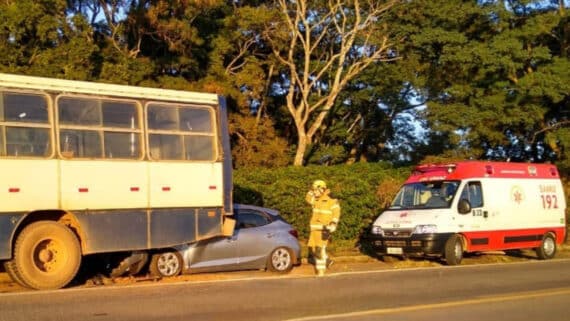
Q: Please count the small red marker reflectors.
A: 5